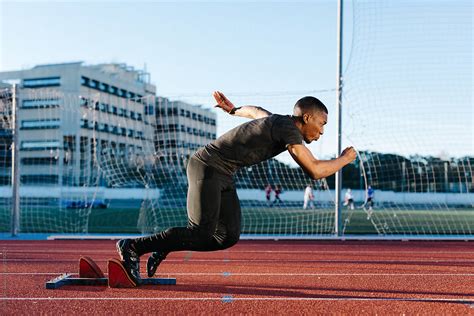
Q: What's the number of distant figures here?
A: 5